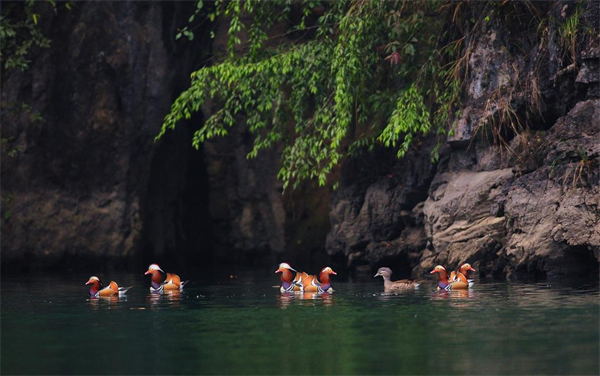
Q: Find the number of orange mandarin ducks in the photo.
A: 6